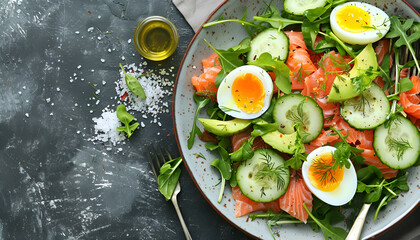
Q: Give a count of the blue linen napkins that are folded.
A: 0